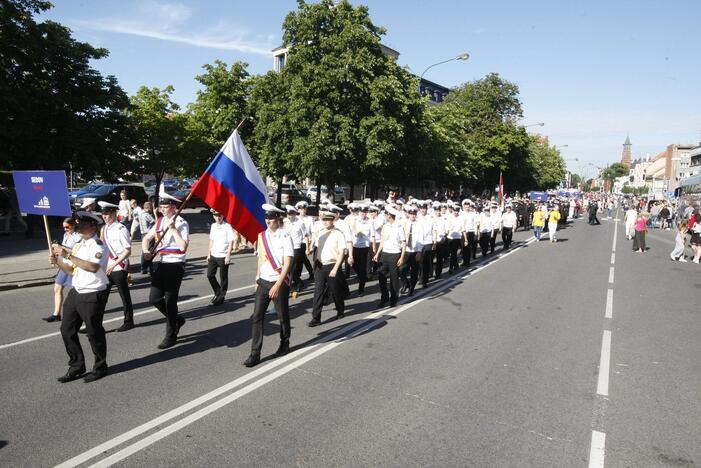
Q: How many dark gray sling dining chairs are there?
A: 0